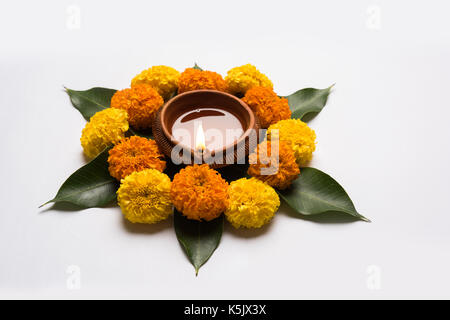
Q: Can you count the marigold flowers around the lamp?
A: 12